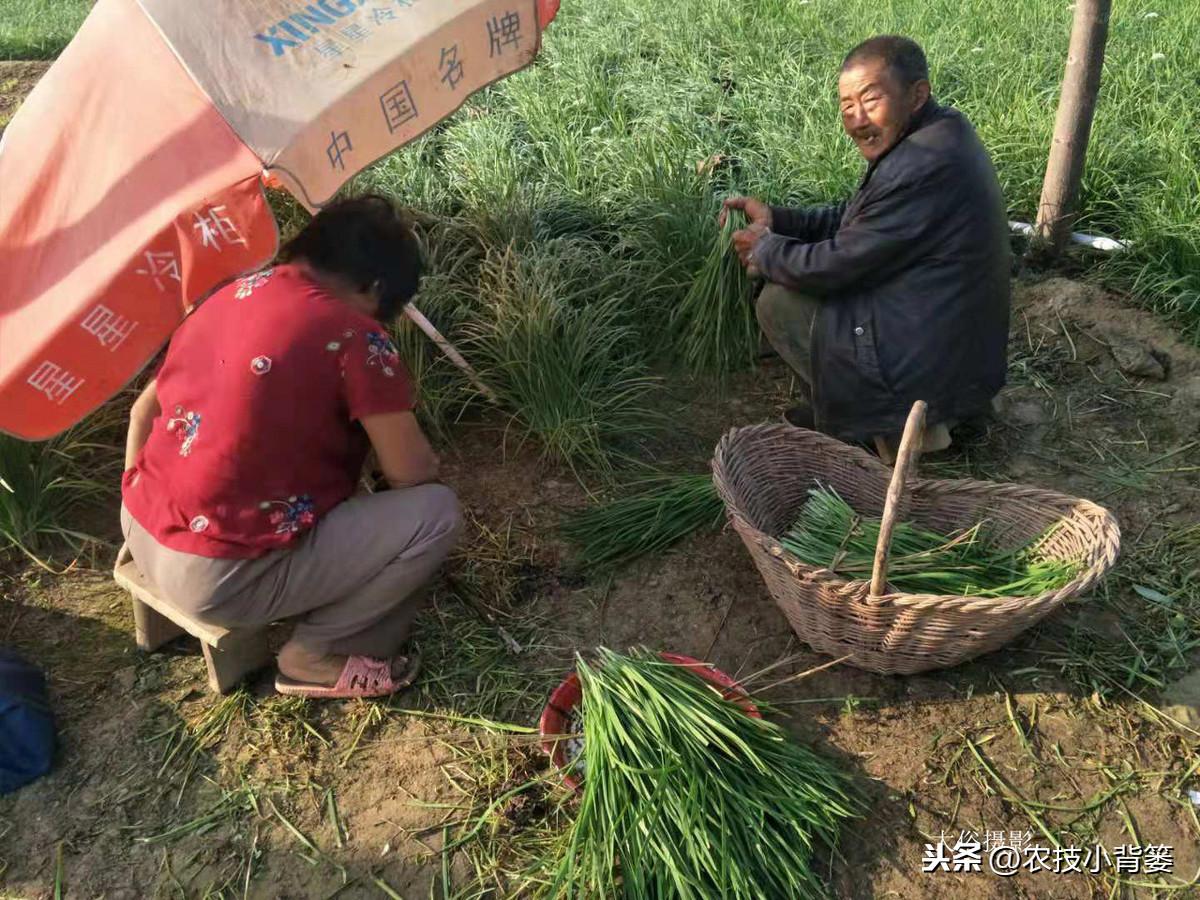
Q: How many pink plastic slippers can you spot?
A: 1